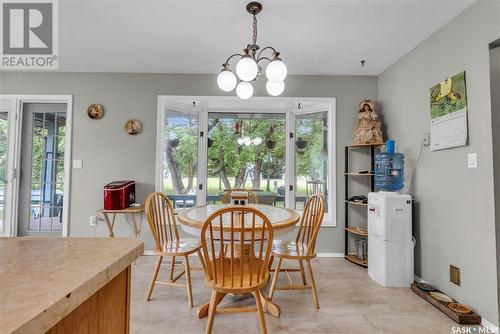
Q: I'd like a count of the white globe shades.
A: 5